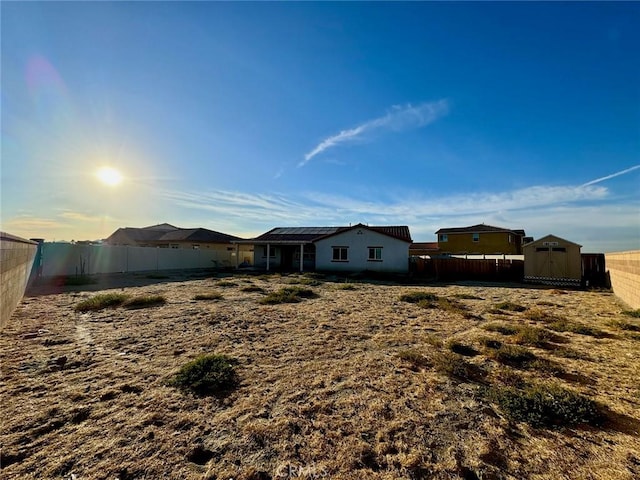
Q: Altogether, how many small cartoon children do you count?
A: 0